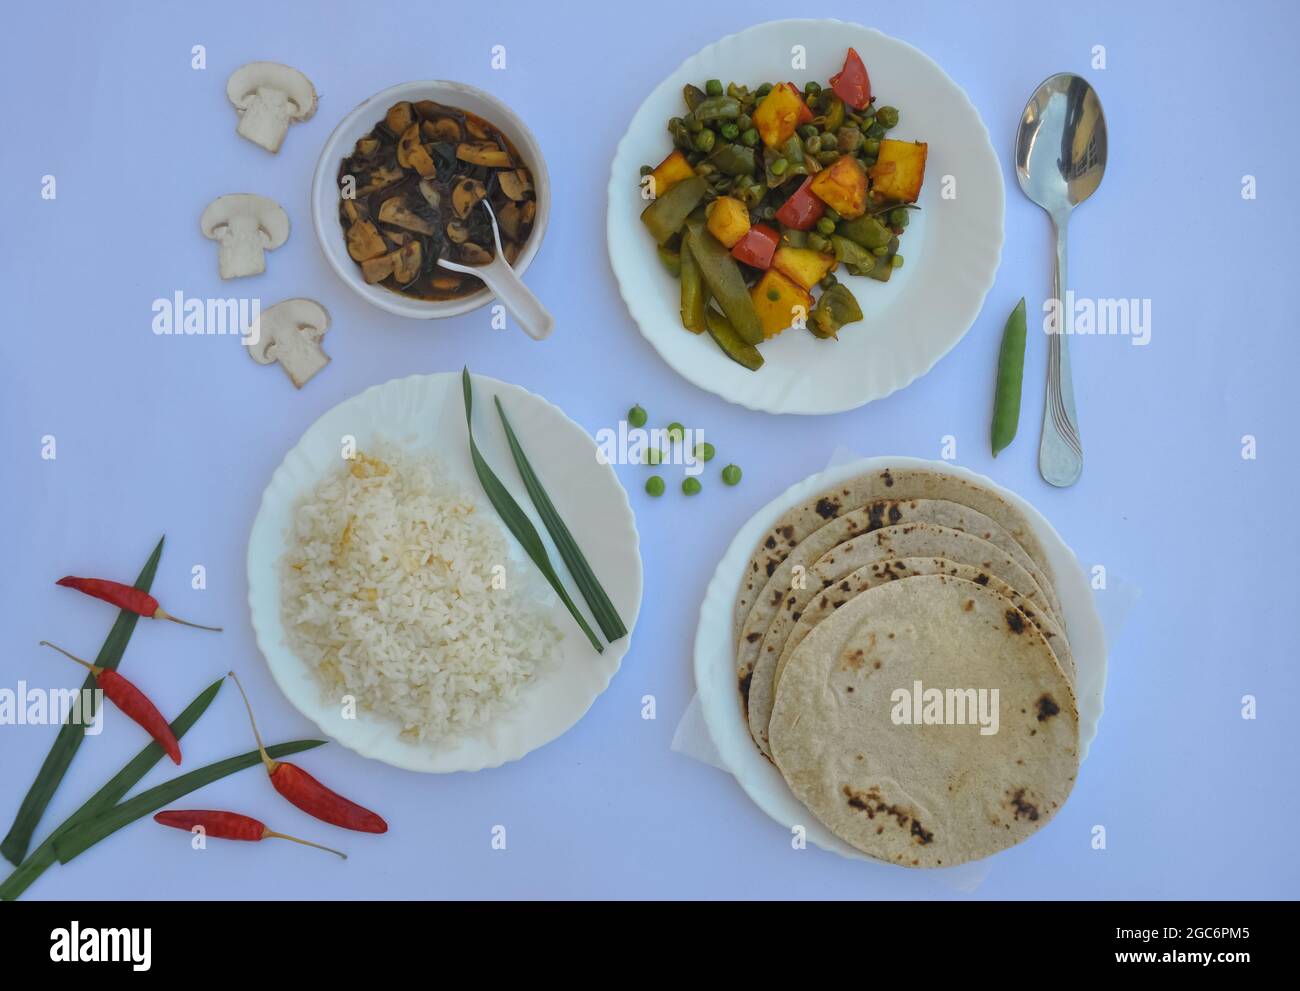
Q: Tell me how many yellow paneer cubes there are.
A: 7